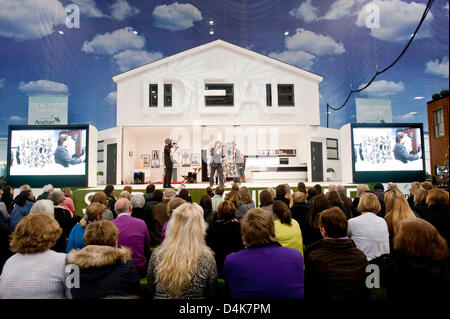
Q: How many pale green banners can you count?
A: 2